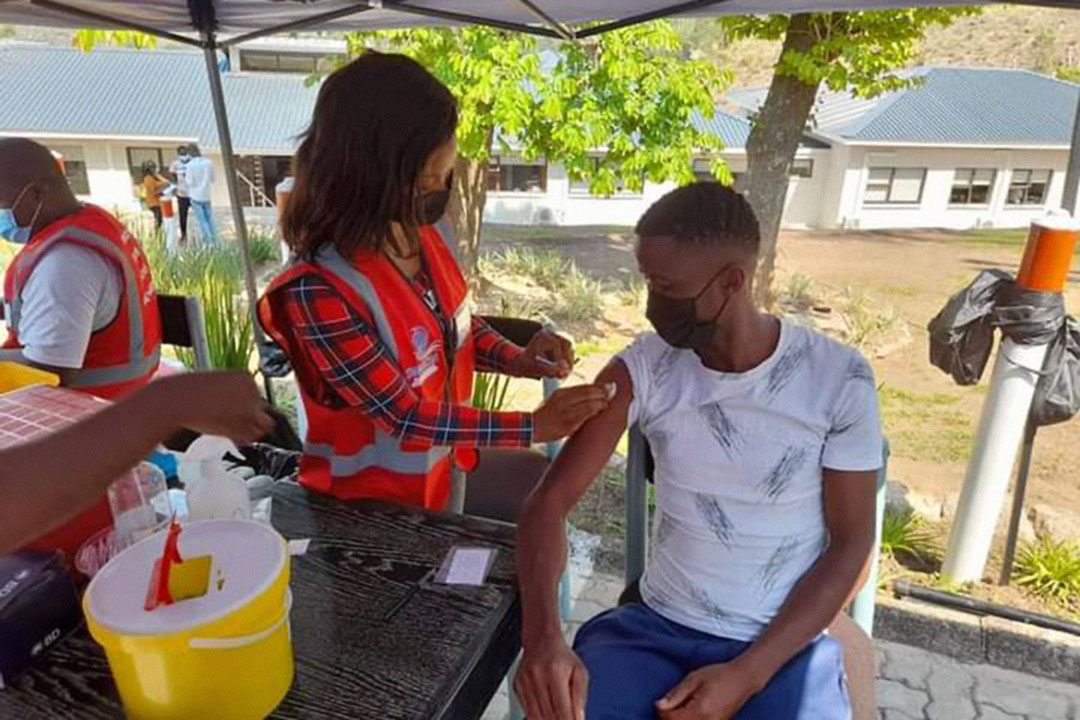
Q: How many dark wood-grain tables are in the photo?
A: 1